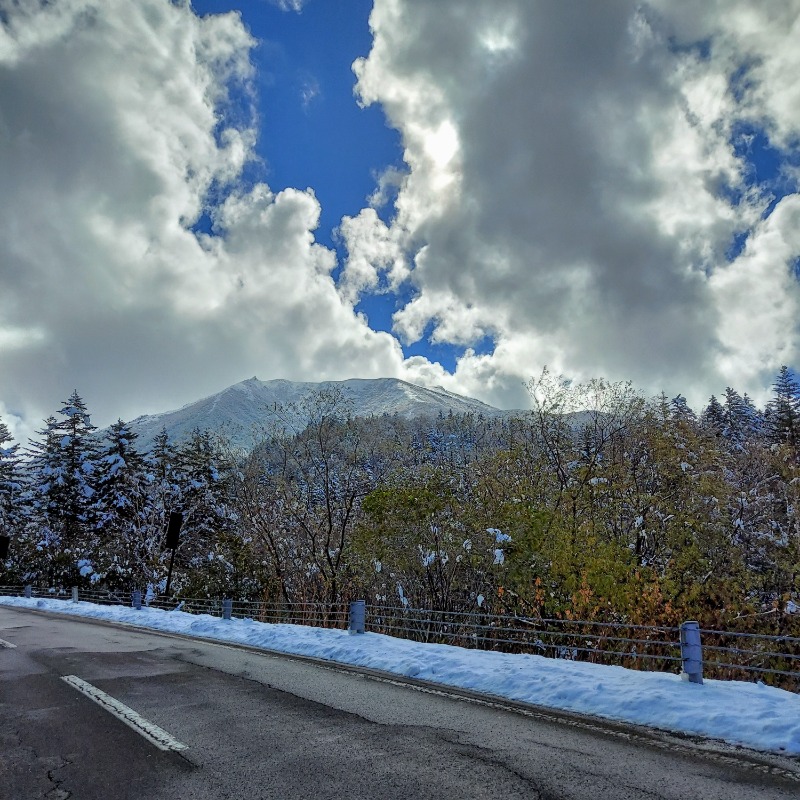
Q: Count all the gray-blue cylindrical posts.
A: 6